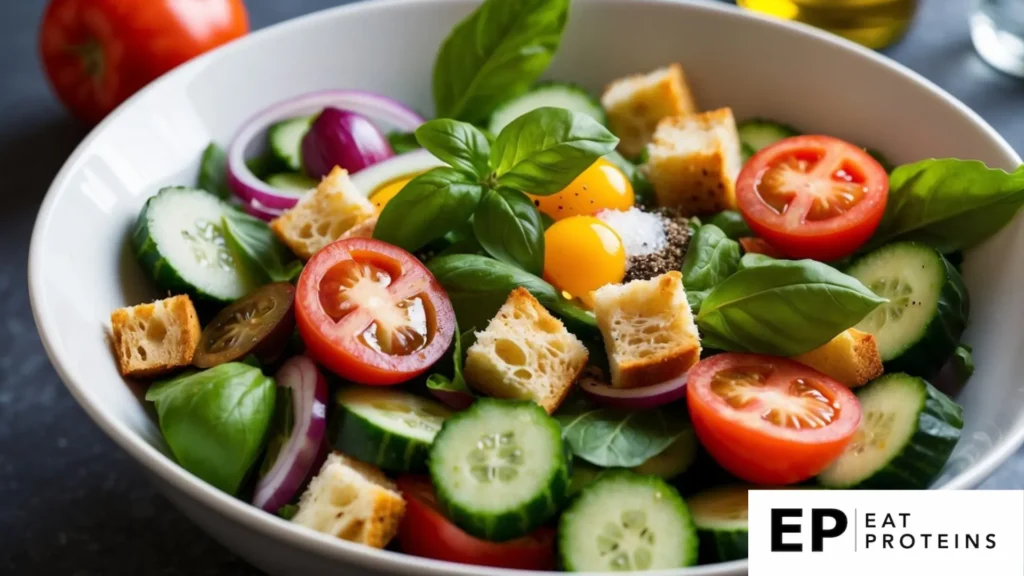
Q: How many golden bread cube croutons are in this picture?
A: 8